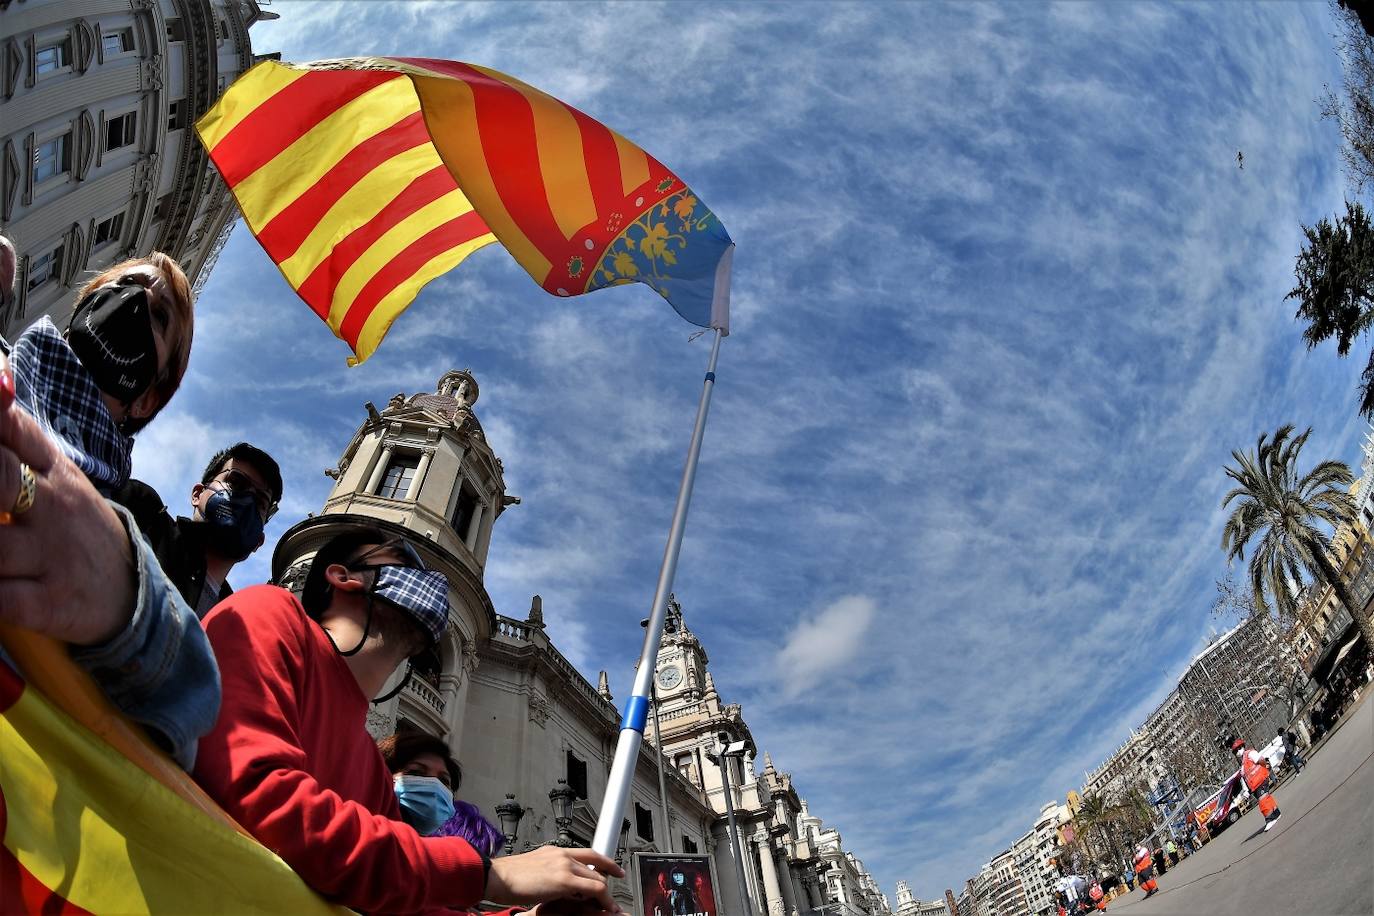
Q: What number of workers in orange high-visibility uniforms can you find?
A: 3